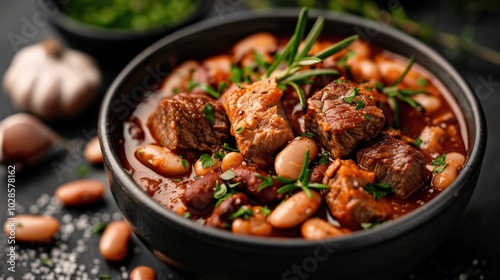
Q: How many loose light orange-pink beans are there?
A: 5